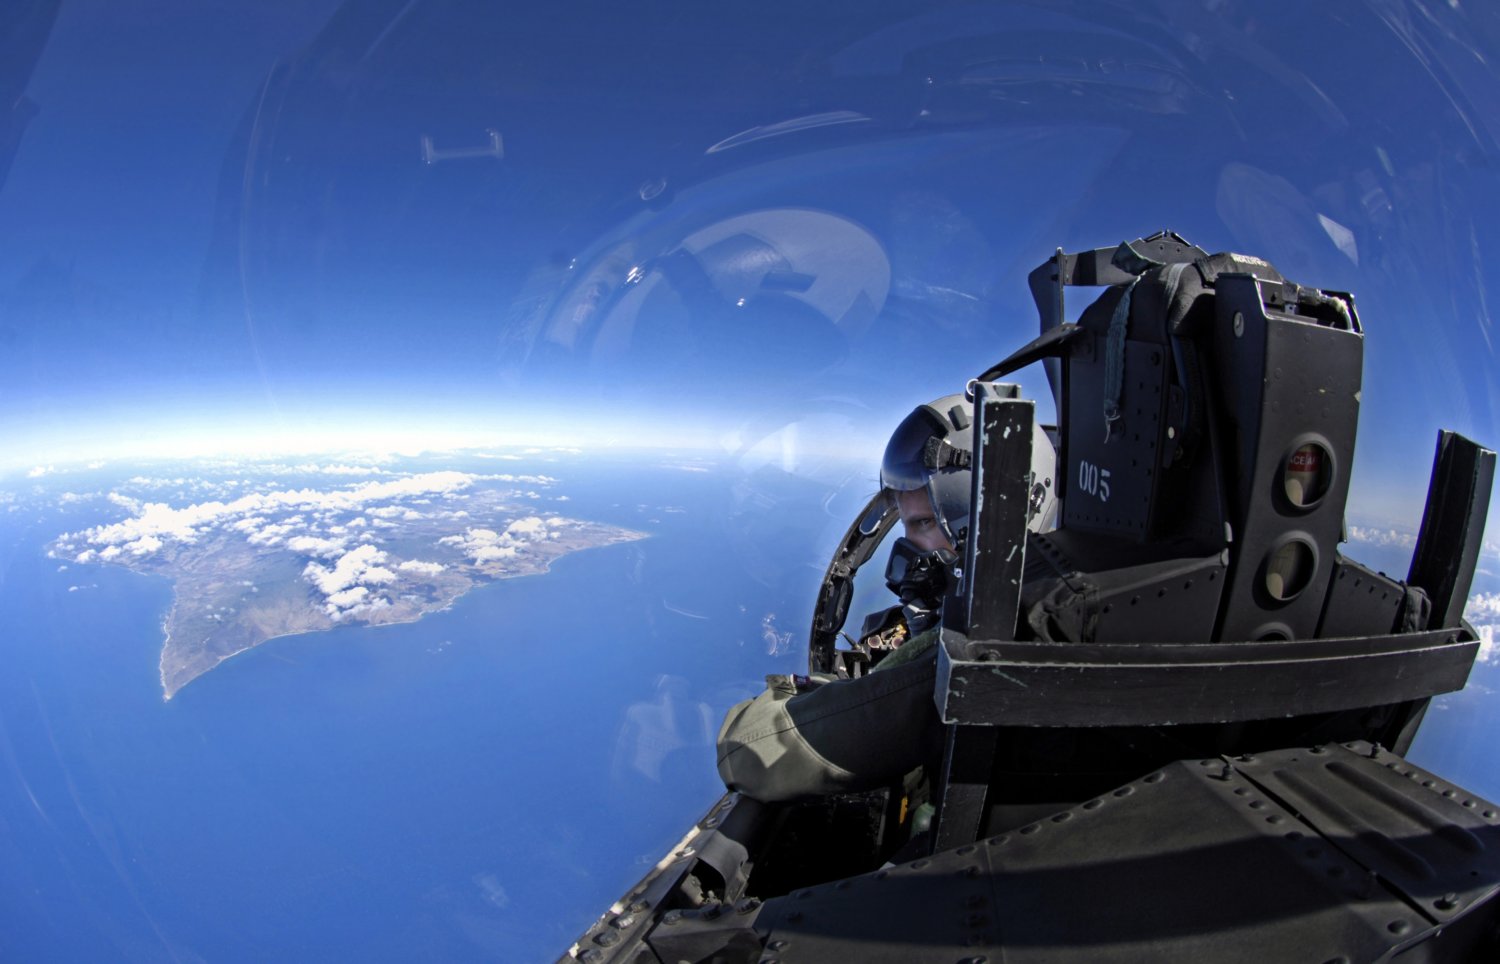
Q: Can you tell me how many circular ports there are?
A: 3